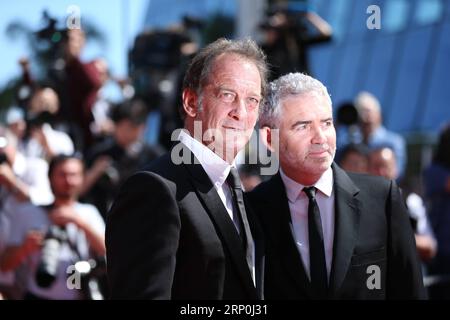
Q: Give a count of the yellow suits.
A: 0